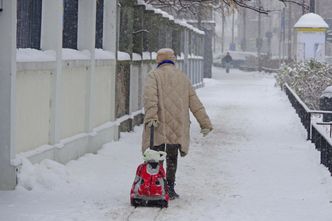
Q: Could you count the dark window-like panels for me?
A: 3